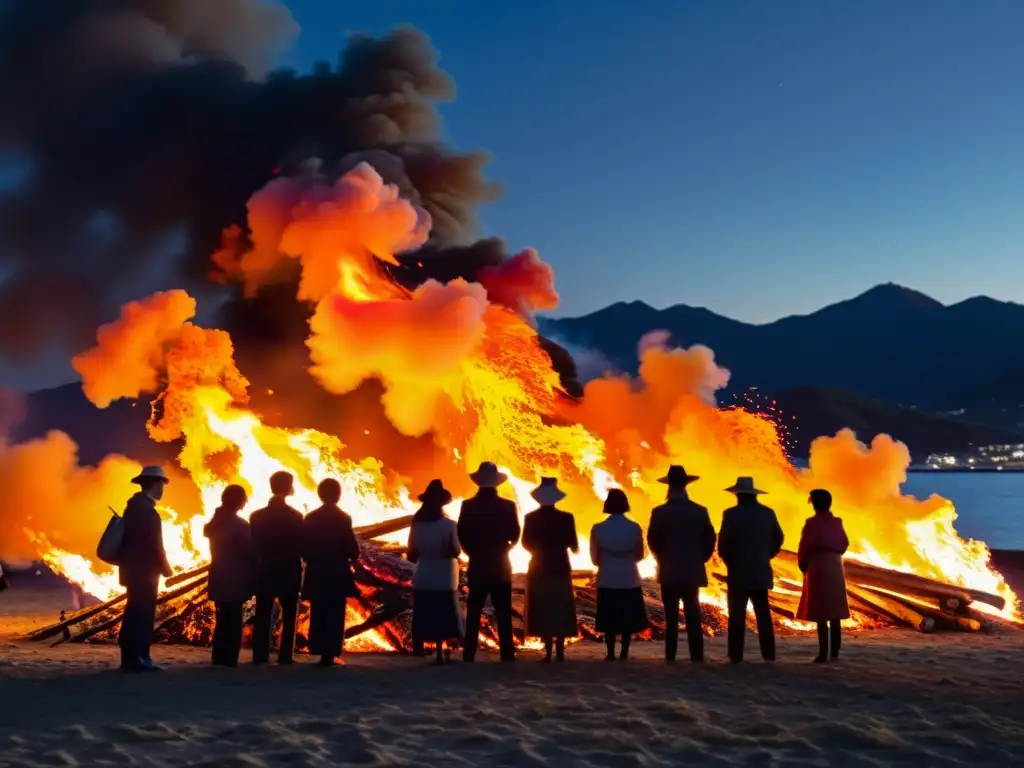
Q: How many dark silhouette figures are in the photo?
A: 11